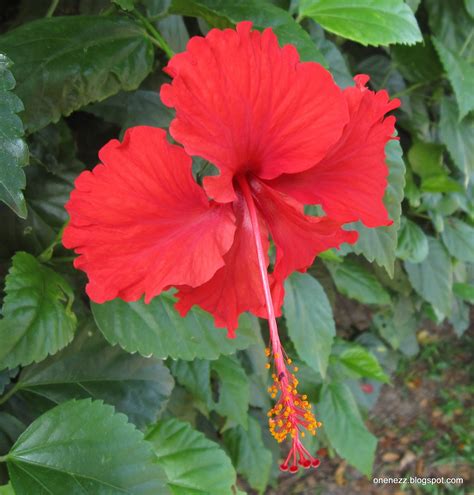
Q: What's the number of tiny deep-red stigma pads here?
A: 5